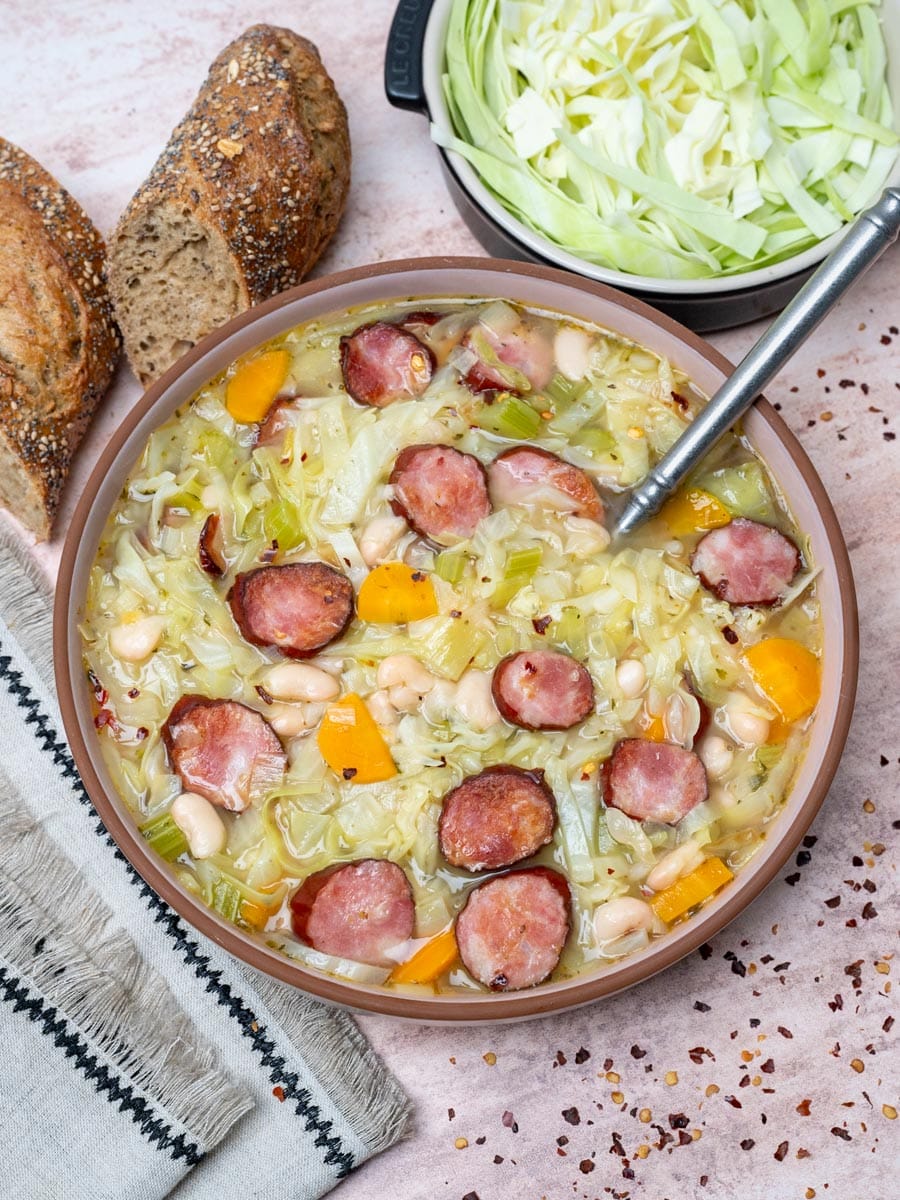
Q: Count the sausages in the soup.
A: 12